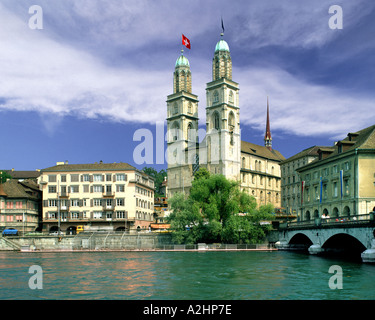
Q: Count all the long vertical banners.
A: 3